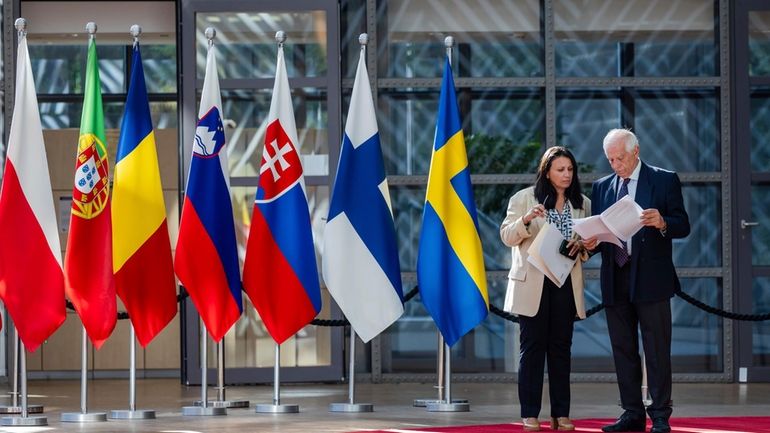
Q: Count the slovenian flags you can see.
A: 1